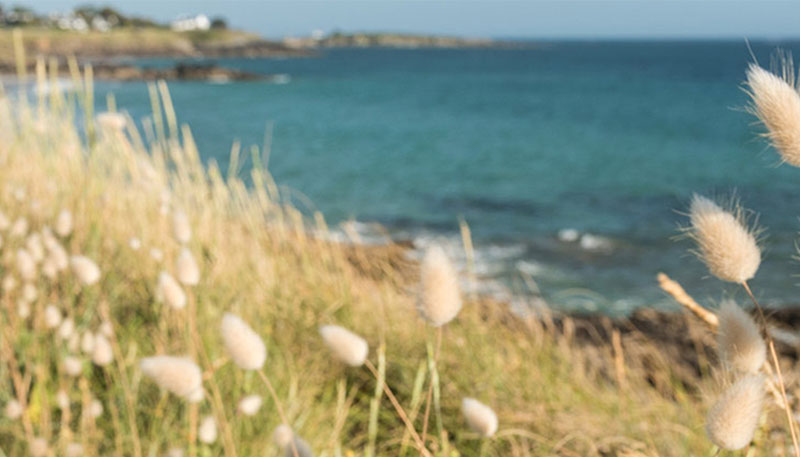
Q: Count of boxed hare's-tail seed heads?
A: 0